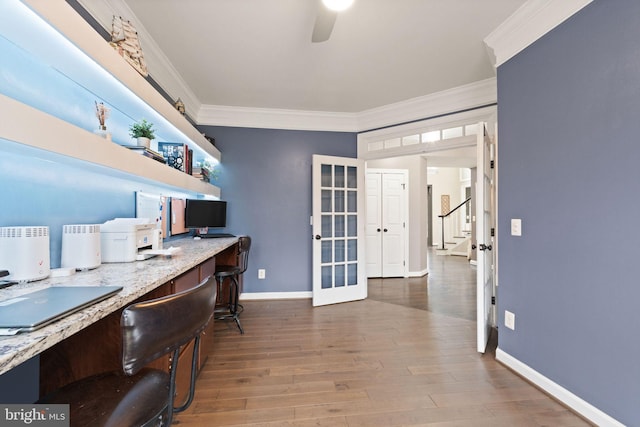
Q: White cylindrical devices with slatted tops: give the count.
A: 2